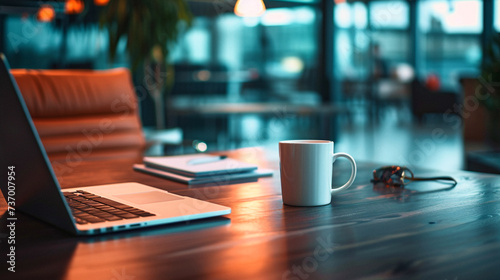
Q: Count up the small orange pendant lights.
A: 3